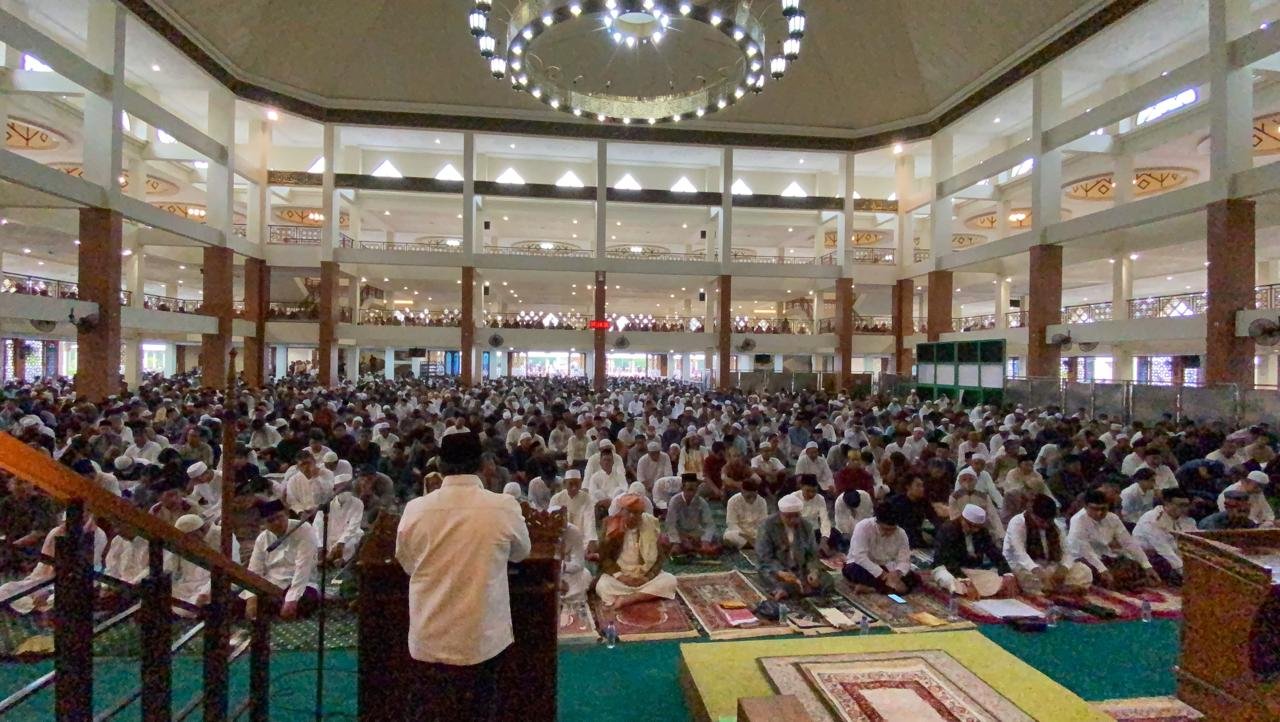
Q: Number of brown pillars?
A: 12